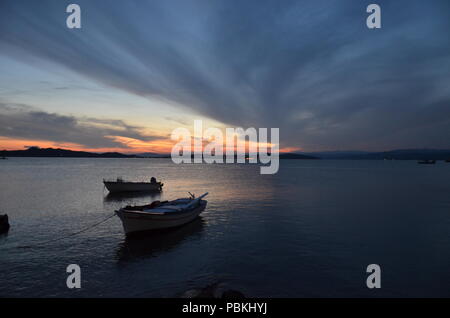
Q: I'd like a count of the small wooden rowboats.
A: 2